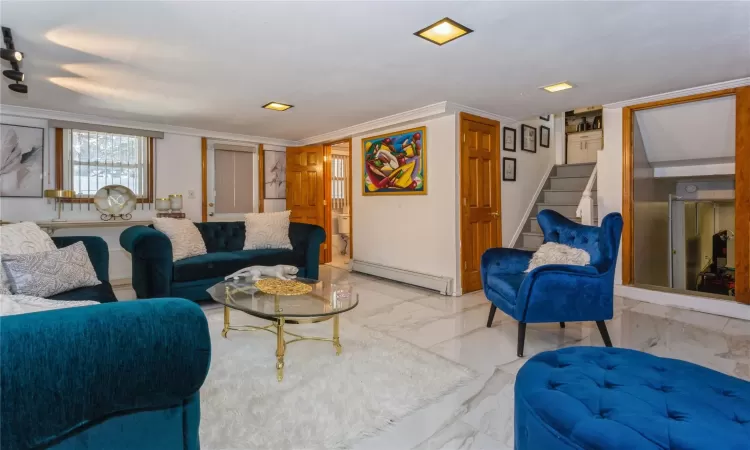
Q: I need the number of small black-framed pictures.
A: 5